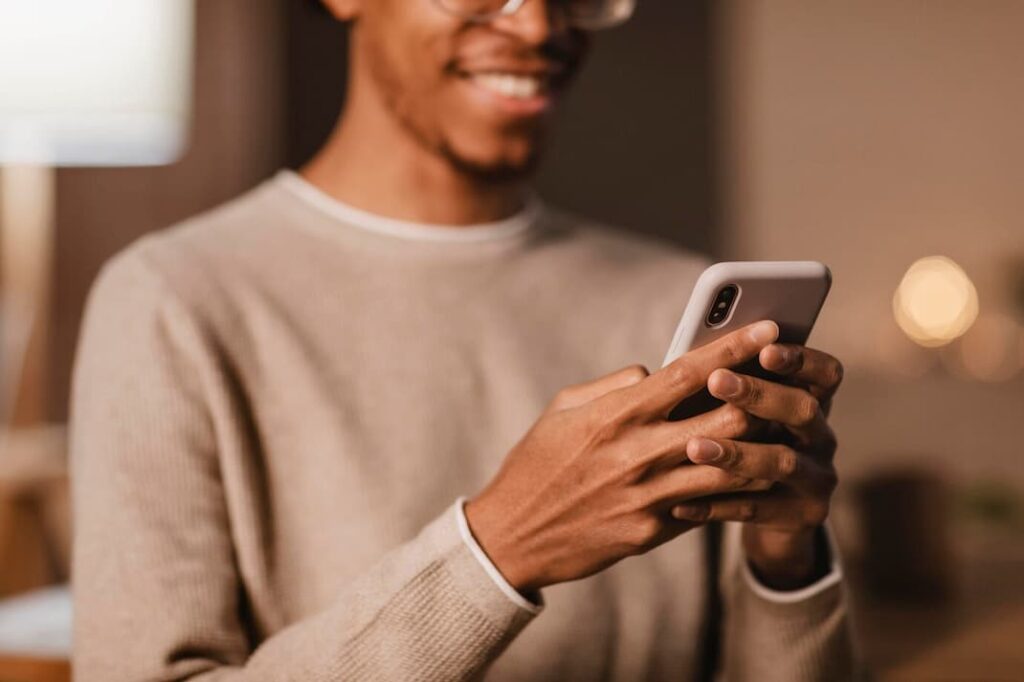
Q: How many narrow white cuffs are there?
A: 2